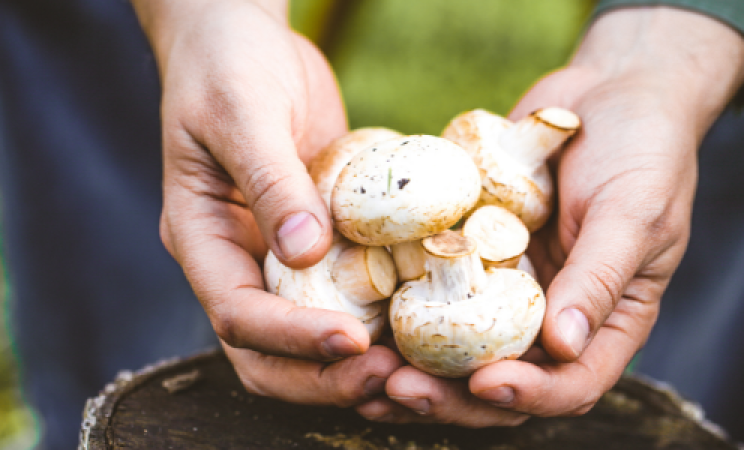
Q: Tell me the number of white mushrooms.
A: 6